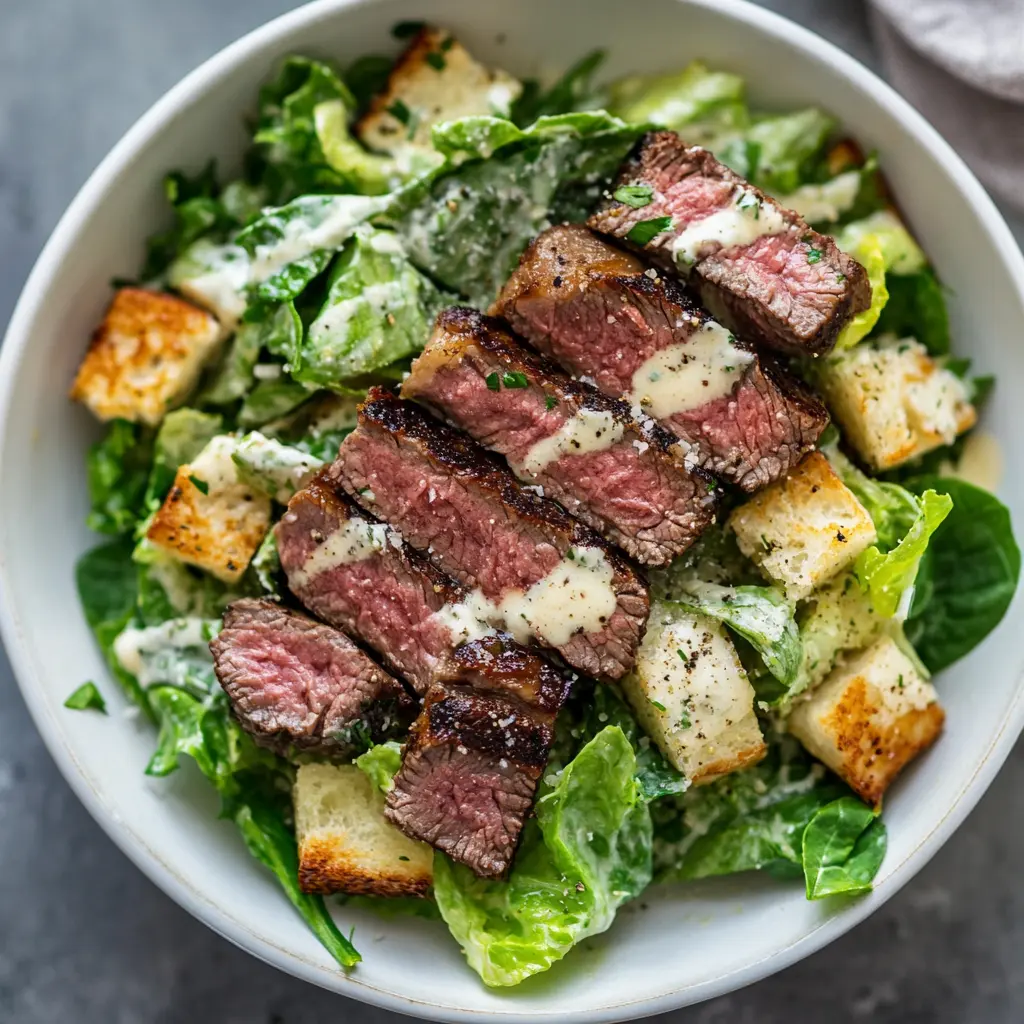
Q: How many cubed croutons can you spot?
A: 8